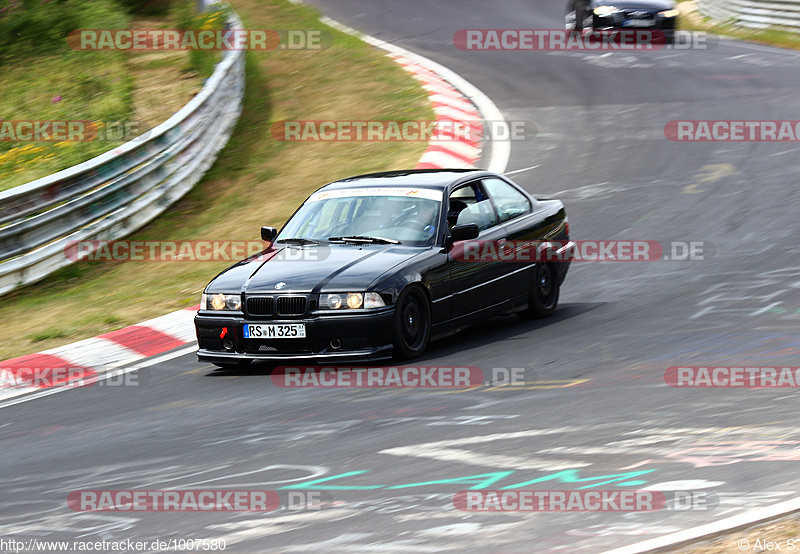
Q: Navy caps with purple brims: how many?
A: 0